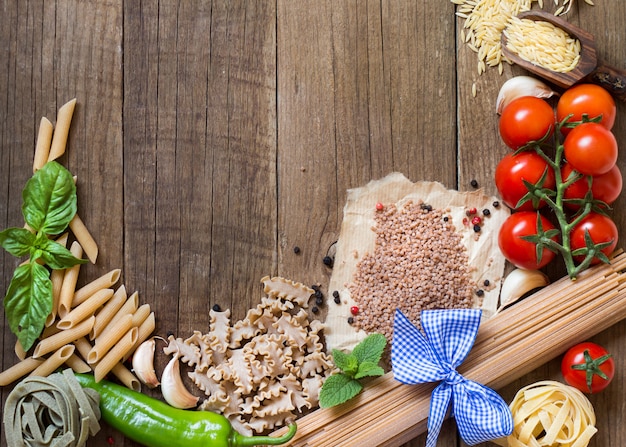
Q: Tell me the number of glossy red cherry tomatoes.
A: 8